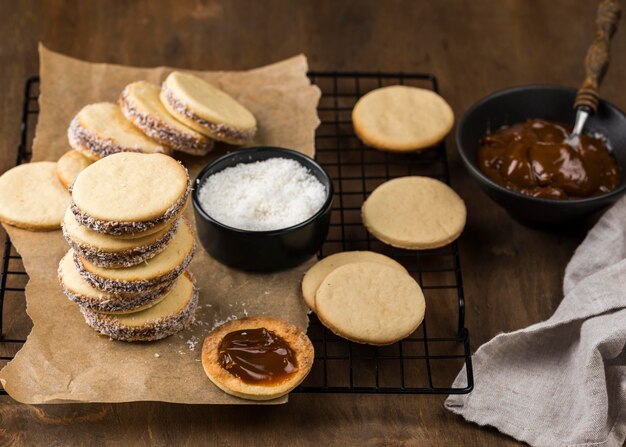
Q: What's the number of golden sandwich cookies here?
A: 8